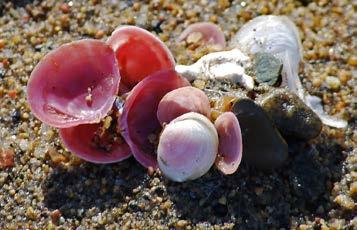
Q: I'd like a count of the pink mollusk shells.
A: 8